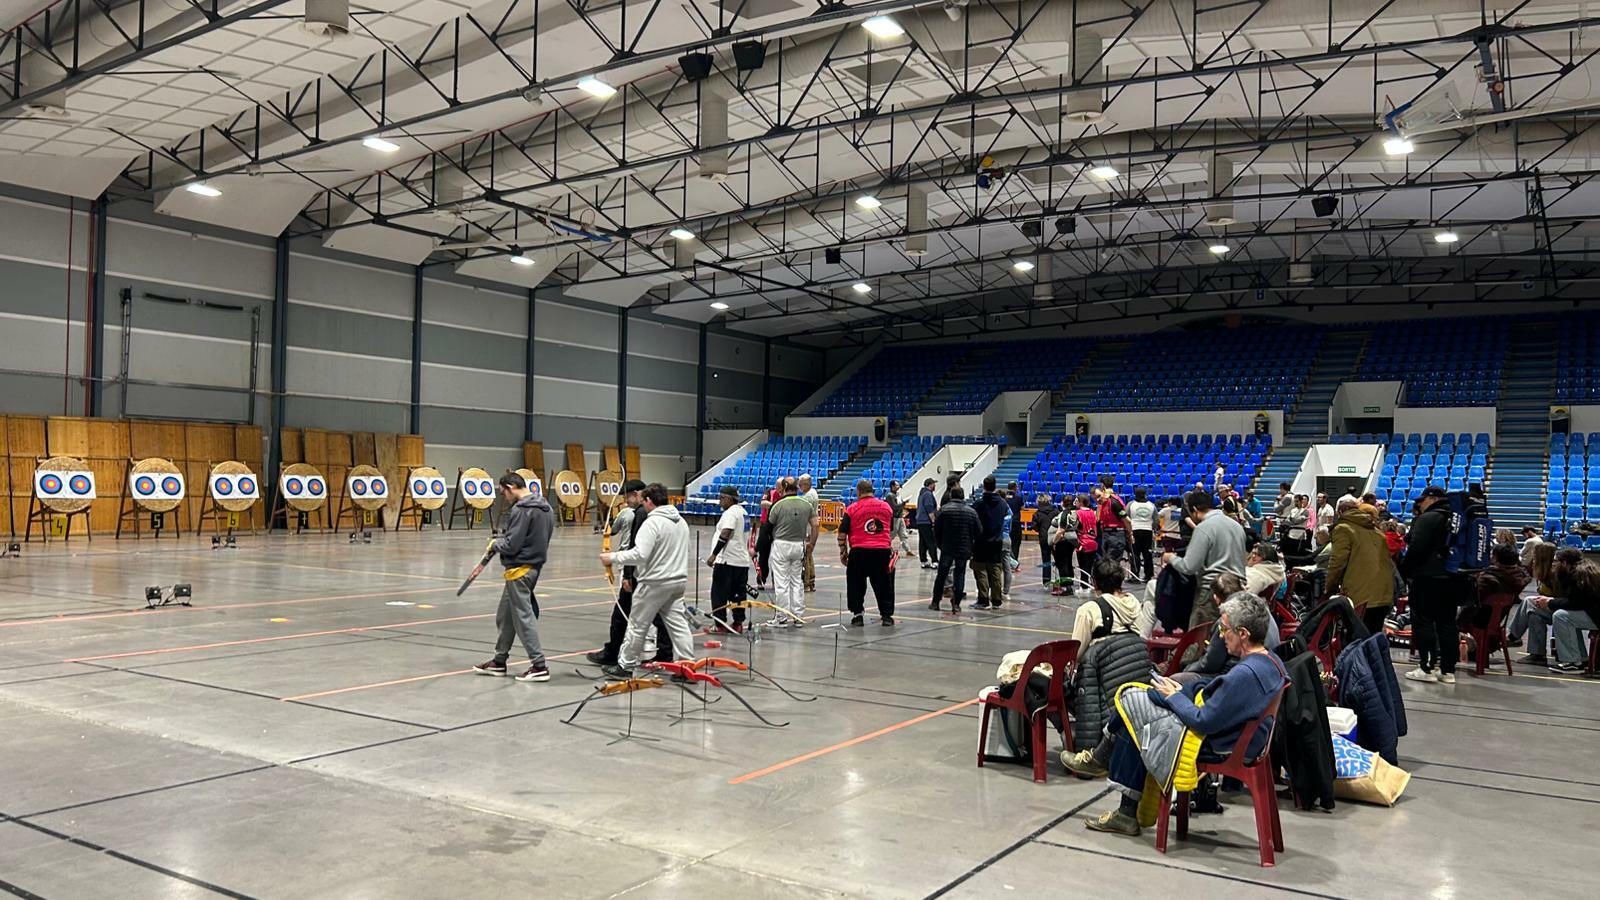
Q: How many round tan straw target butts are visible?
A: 10